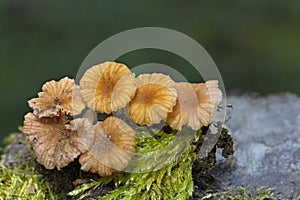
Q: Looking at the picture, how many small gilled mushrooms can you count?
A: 6